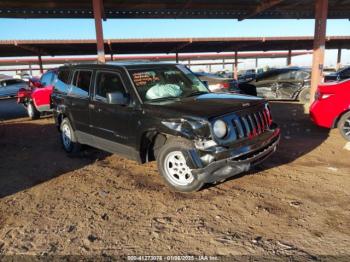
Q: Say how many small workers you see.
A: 0